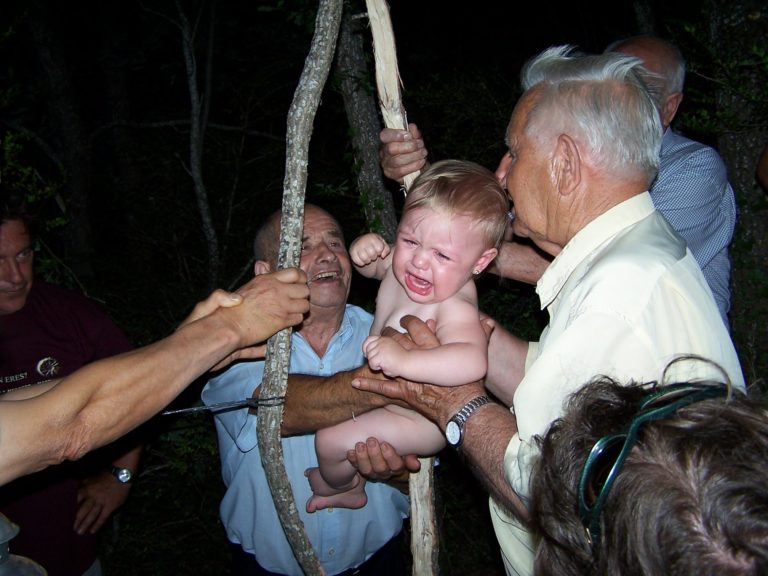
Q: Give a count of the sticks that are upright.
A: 2